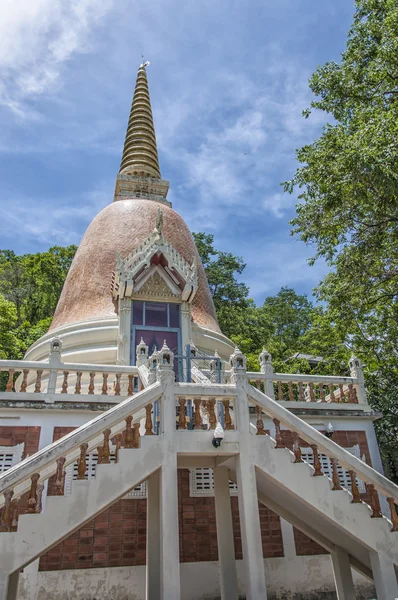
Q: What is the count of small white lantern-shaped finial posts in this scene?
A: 9